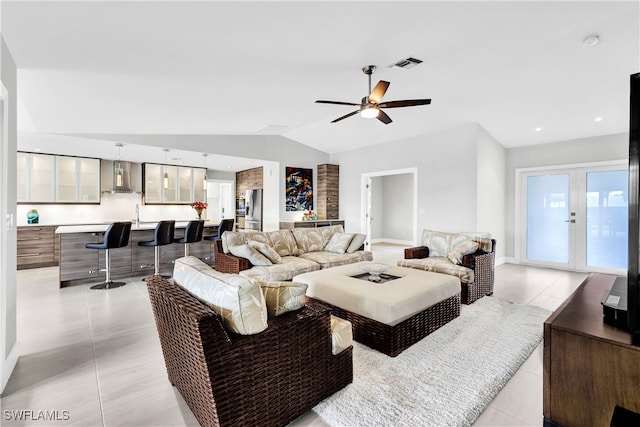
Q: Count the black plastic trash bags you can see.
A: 0